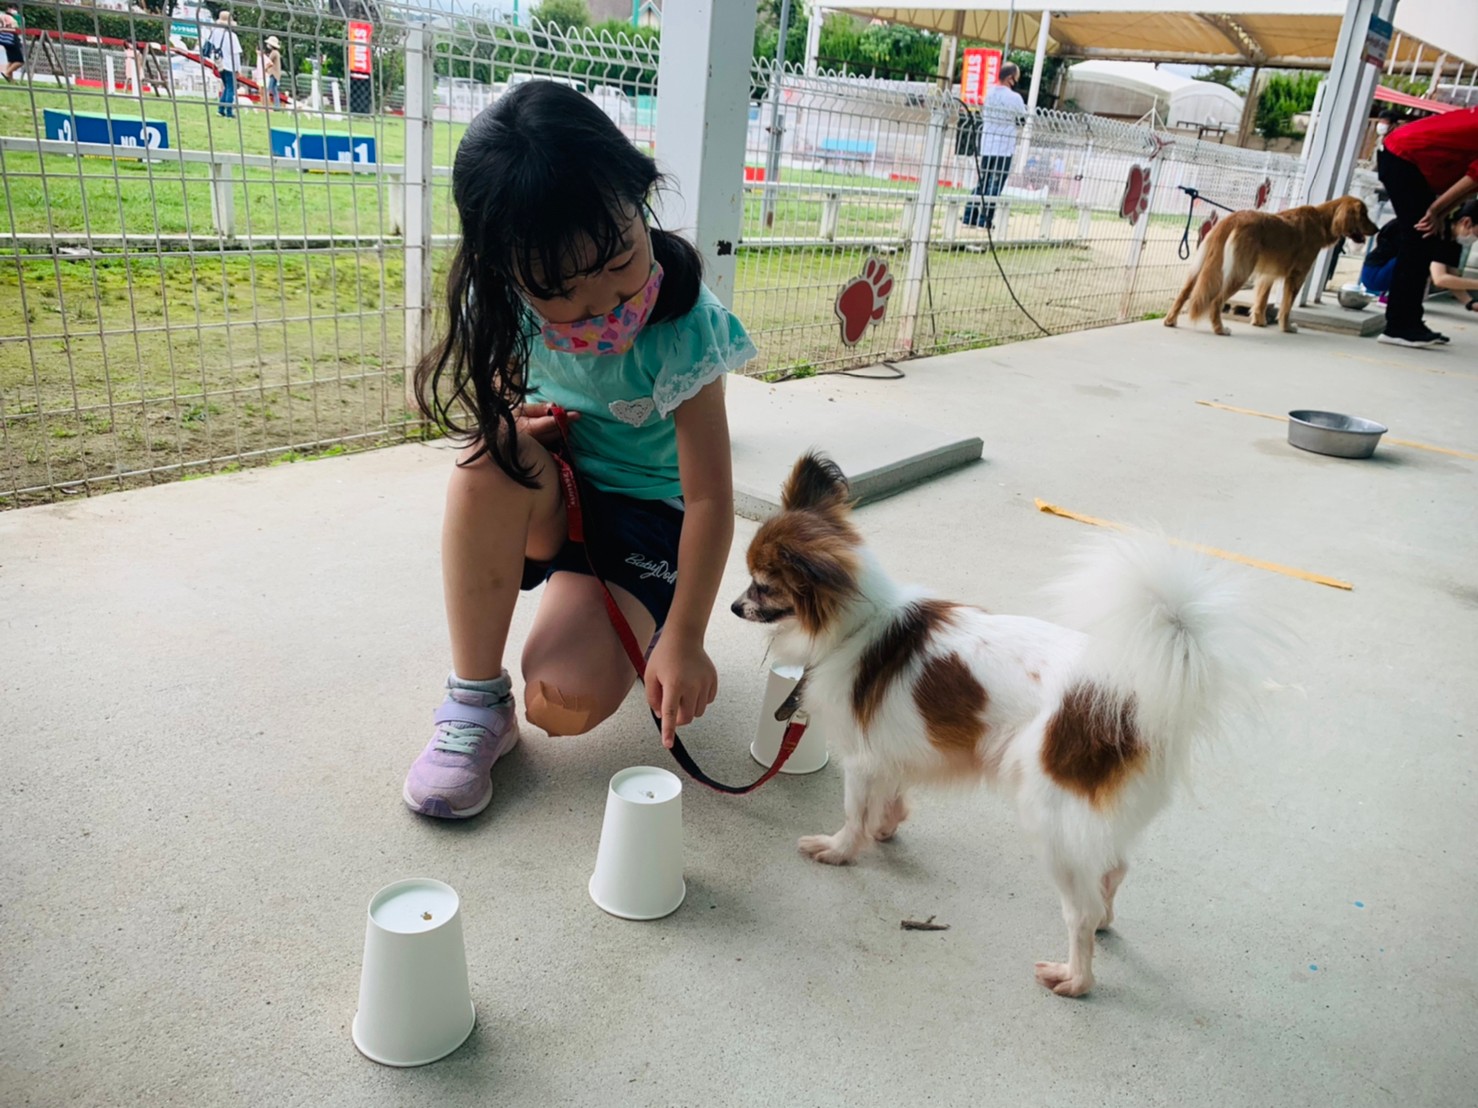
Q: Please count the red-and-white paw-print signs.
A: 4